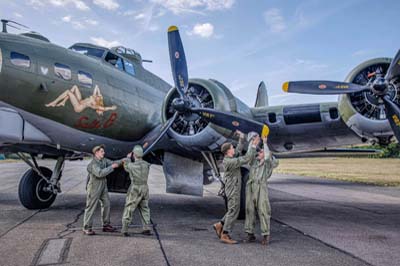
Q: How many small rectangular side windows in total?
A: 3